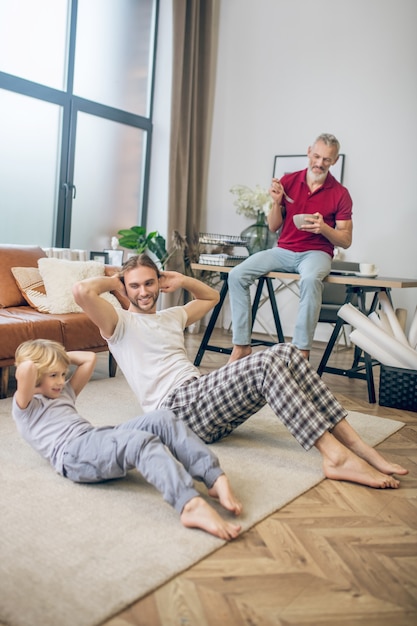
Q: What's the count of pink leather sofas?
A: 0